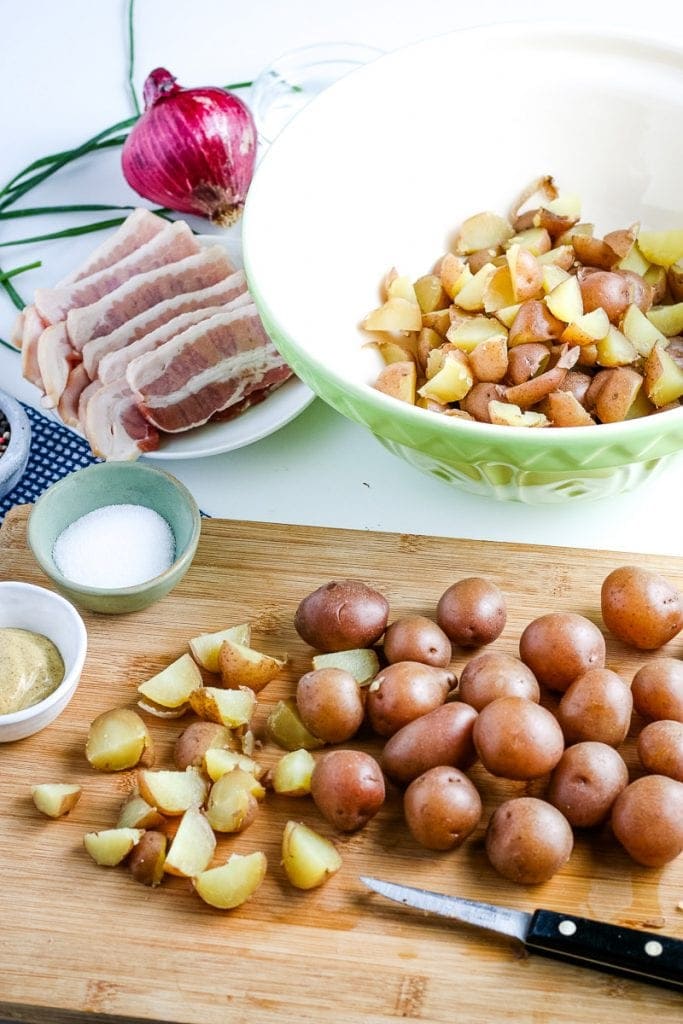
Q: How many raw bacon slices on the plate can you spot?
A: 6